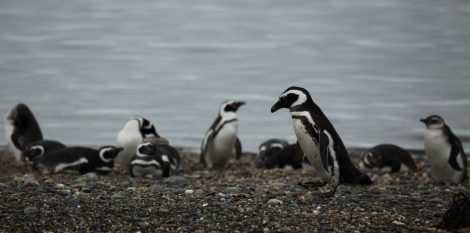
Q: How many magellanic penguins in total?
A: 10